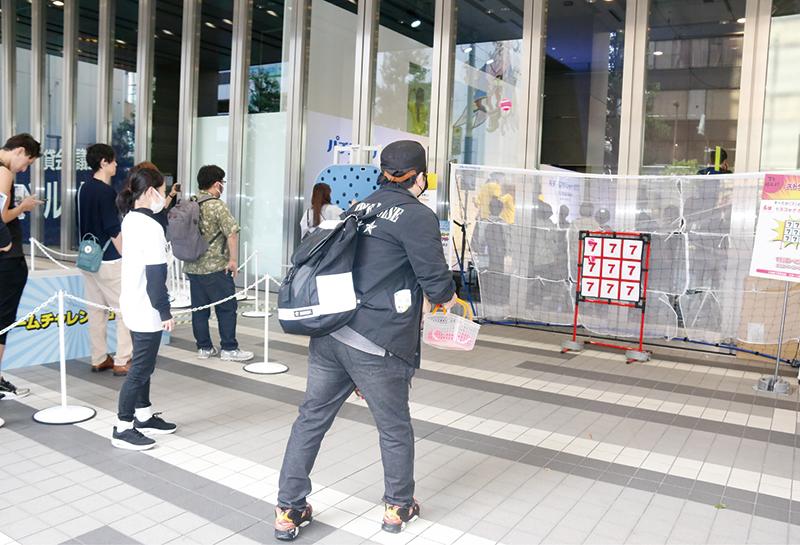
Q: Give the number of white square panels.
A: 9